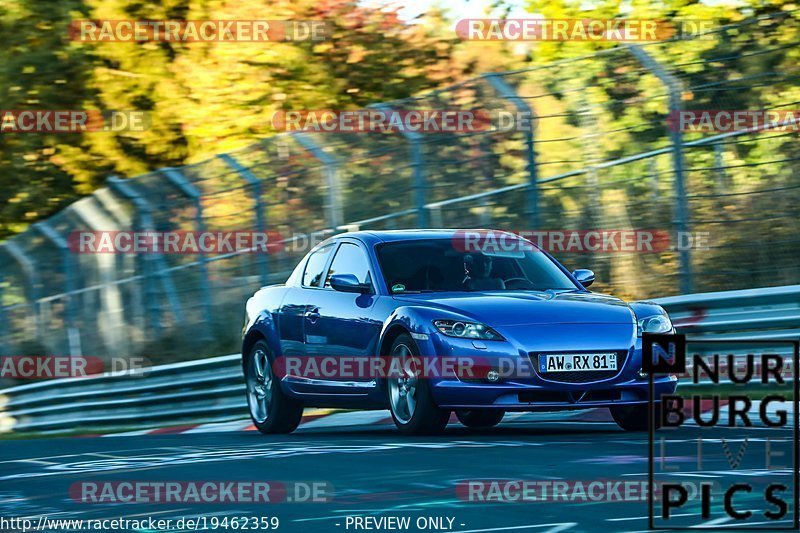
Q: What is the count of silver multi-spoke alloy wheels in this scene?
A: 2